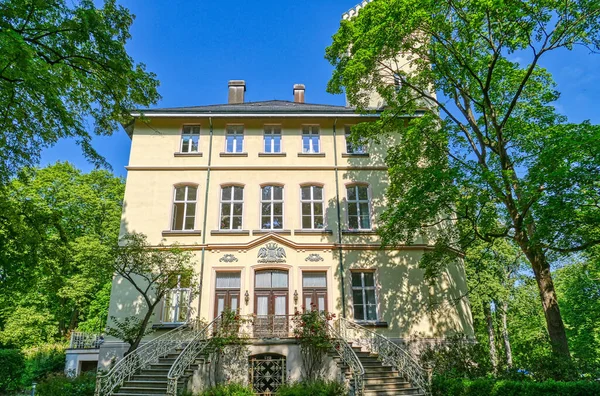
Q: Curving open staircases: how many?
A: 2